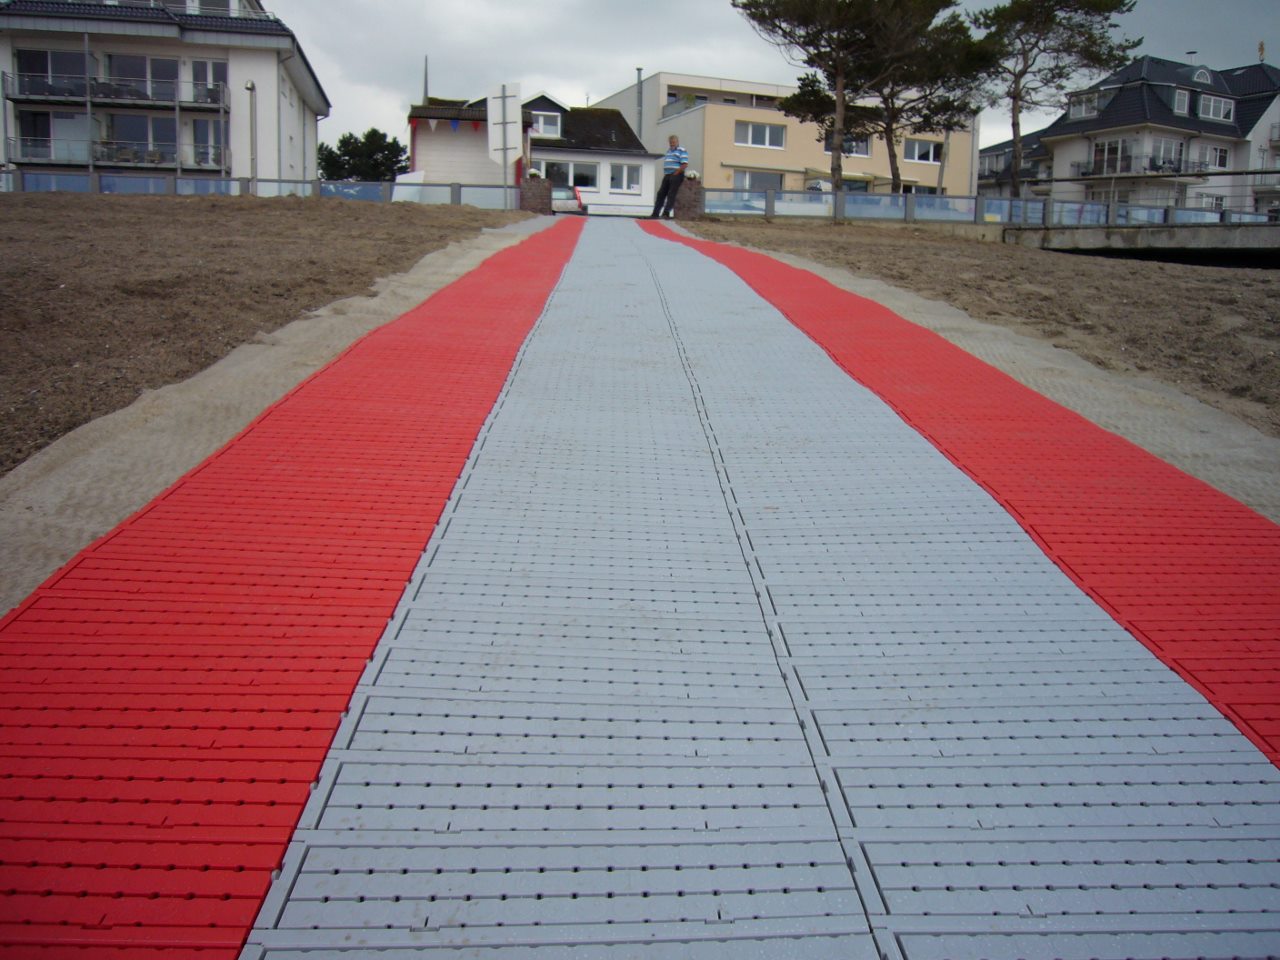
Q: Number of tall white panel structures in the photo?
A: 1